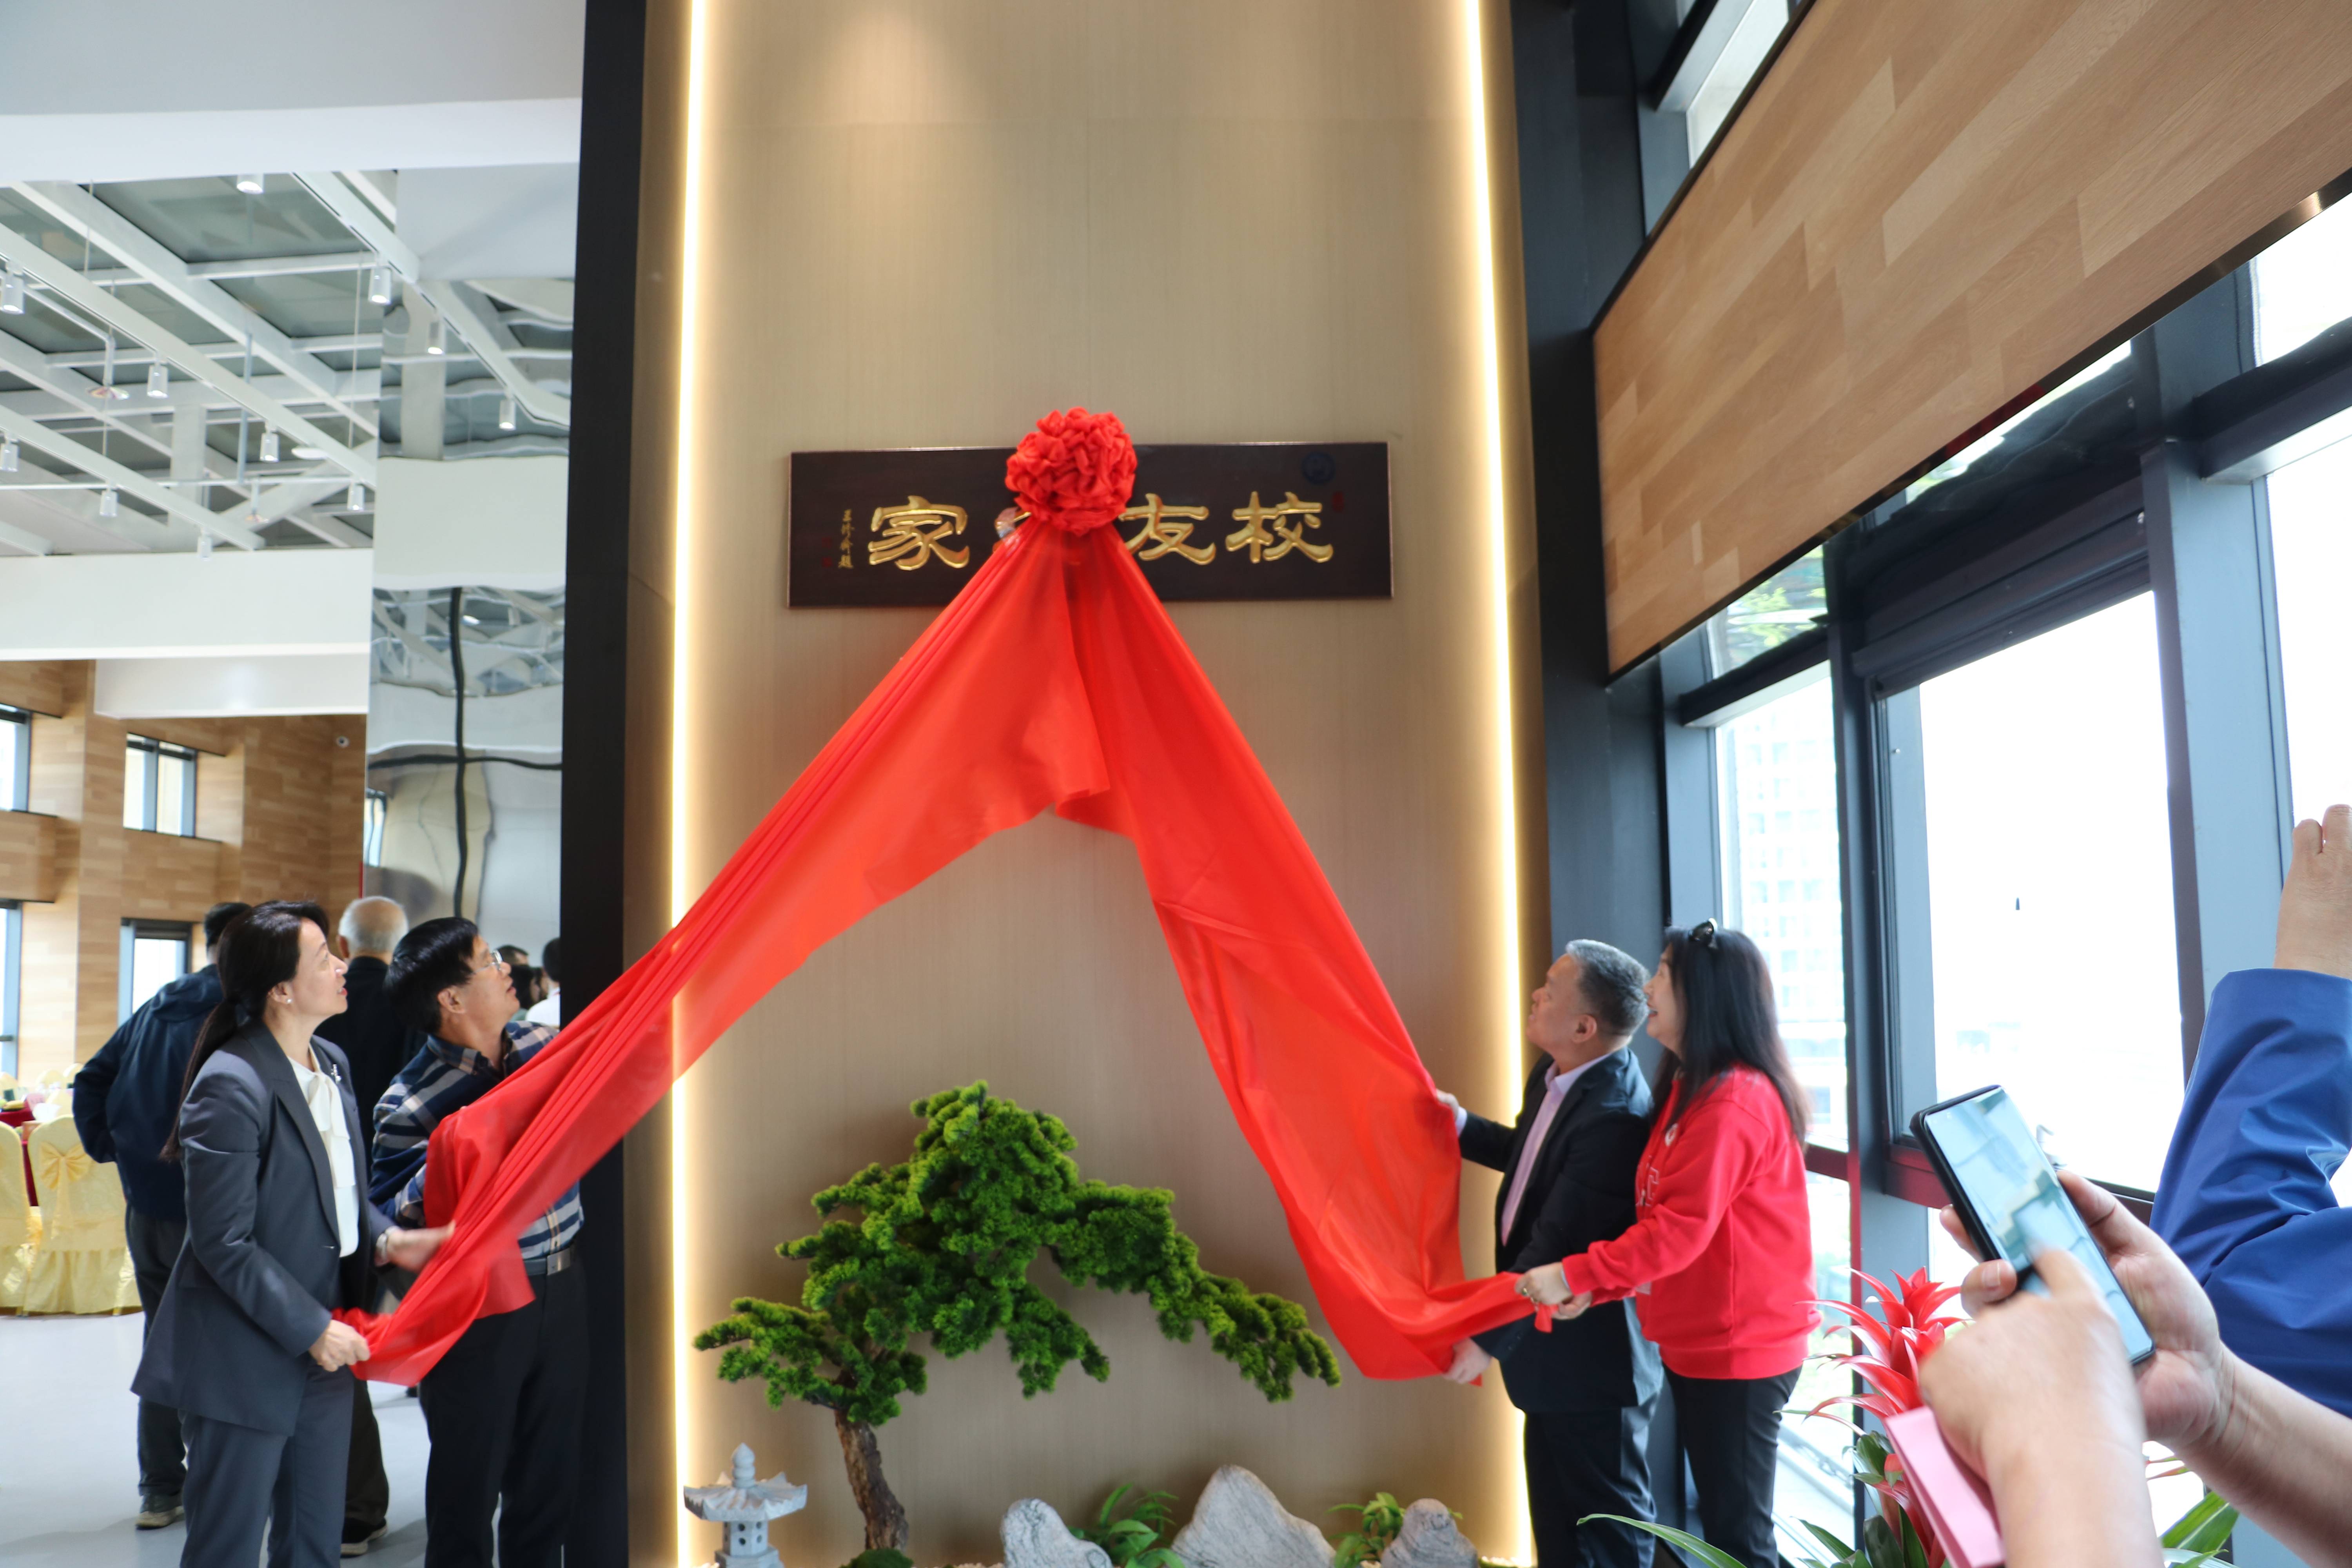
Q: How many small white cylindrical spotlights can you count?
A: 11